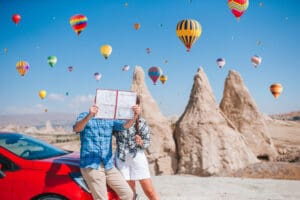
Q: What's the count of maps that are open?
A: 1